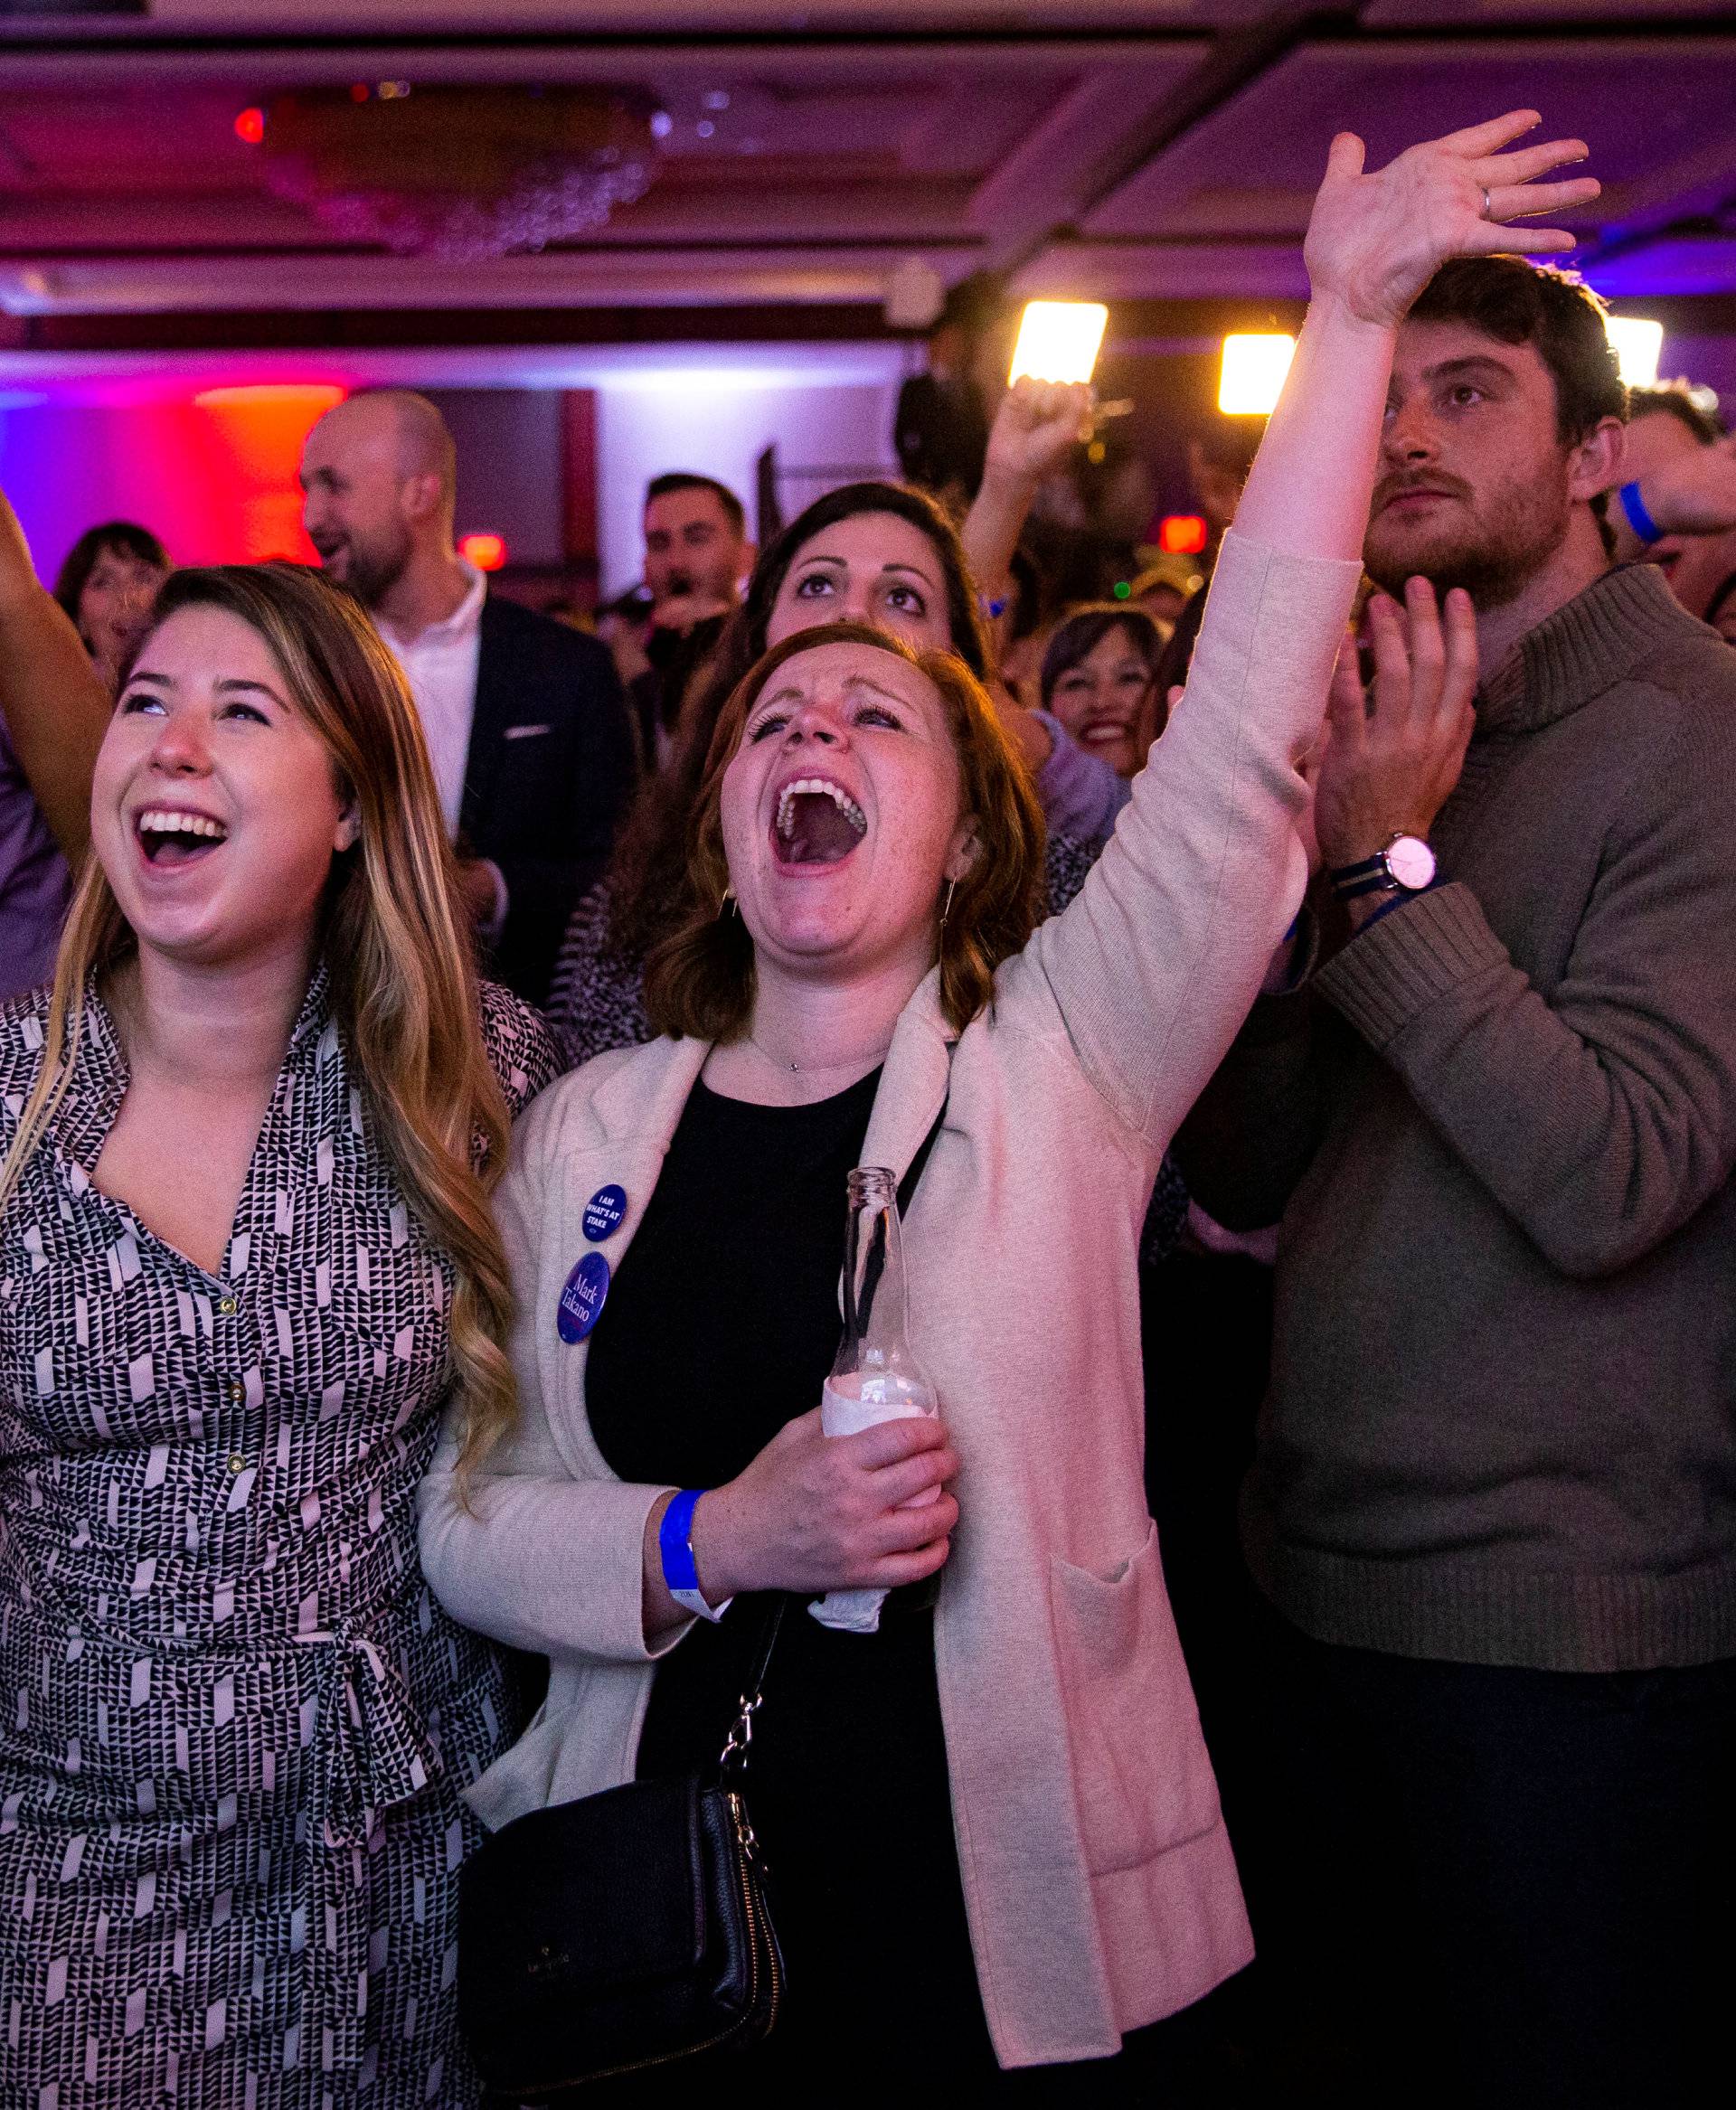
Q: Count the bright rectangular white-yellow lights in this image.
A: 3